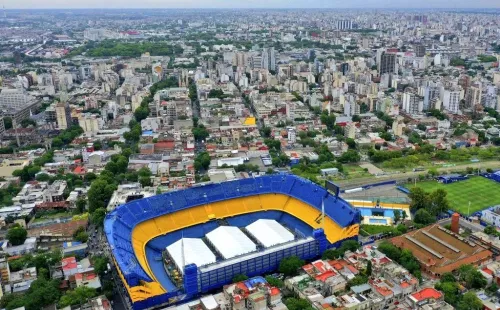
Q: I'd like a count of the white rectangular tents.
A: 3